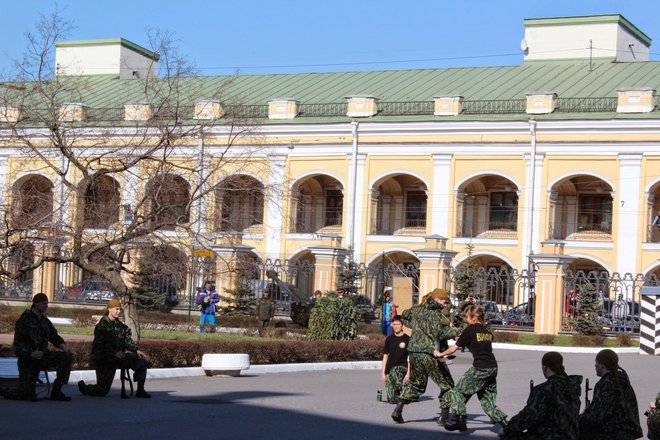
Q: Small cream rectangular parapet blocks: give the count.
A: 9